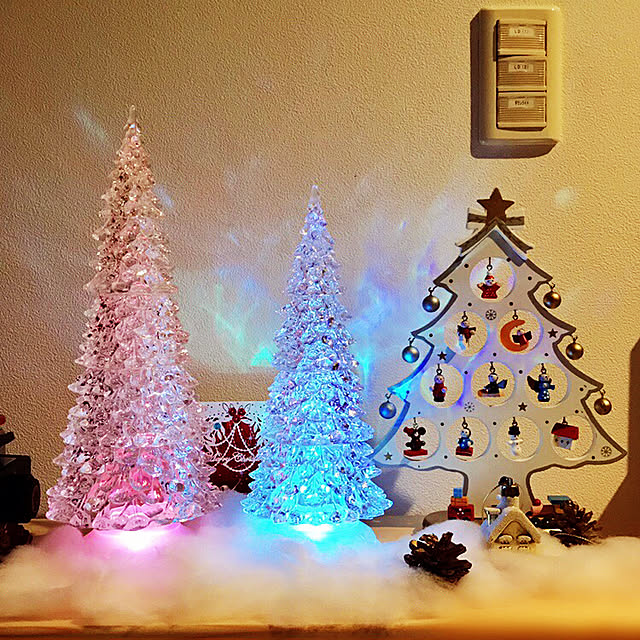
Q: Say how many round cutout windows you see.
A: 10